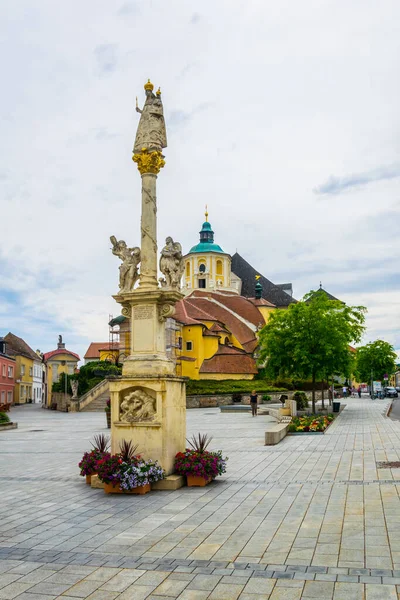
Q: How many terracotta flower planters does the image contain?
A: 3